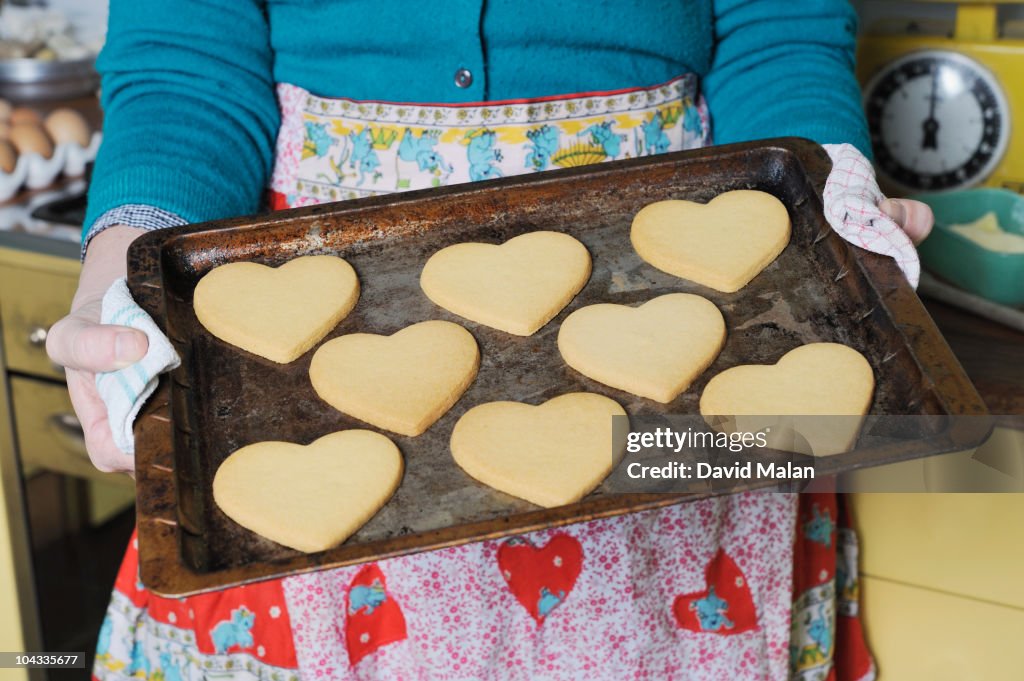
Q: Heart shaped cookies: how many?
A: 8